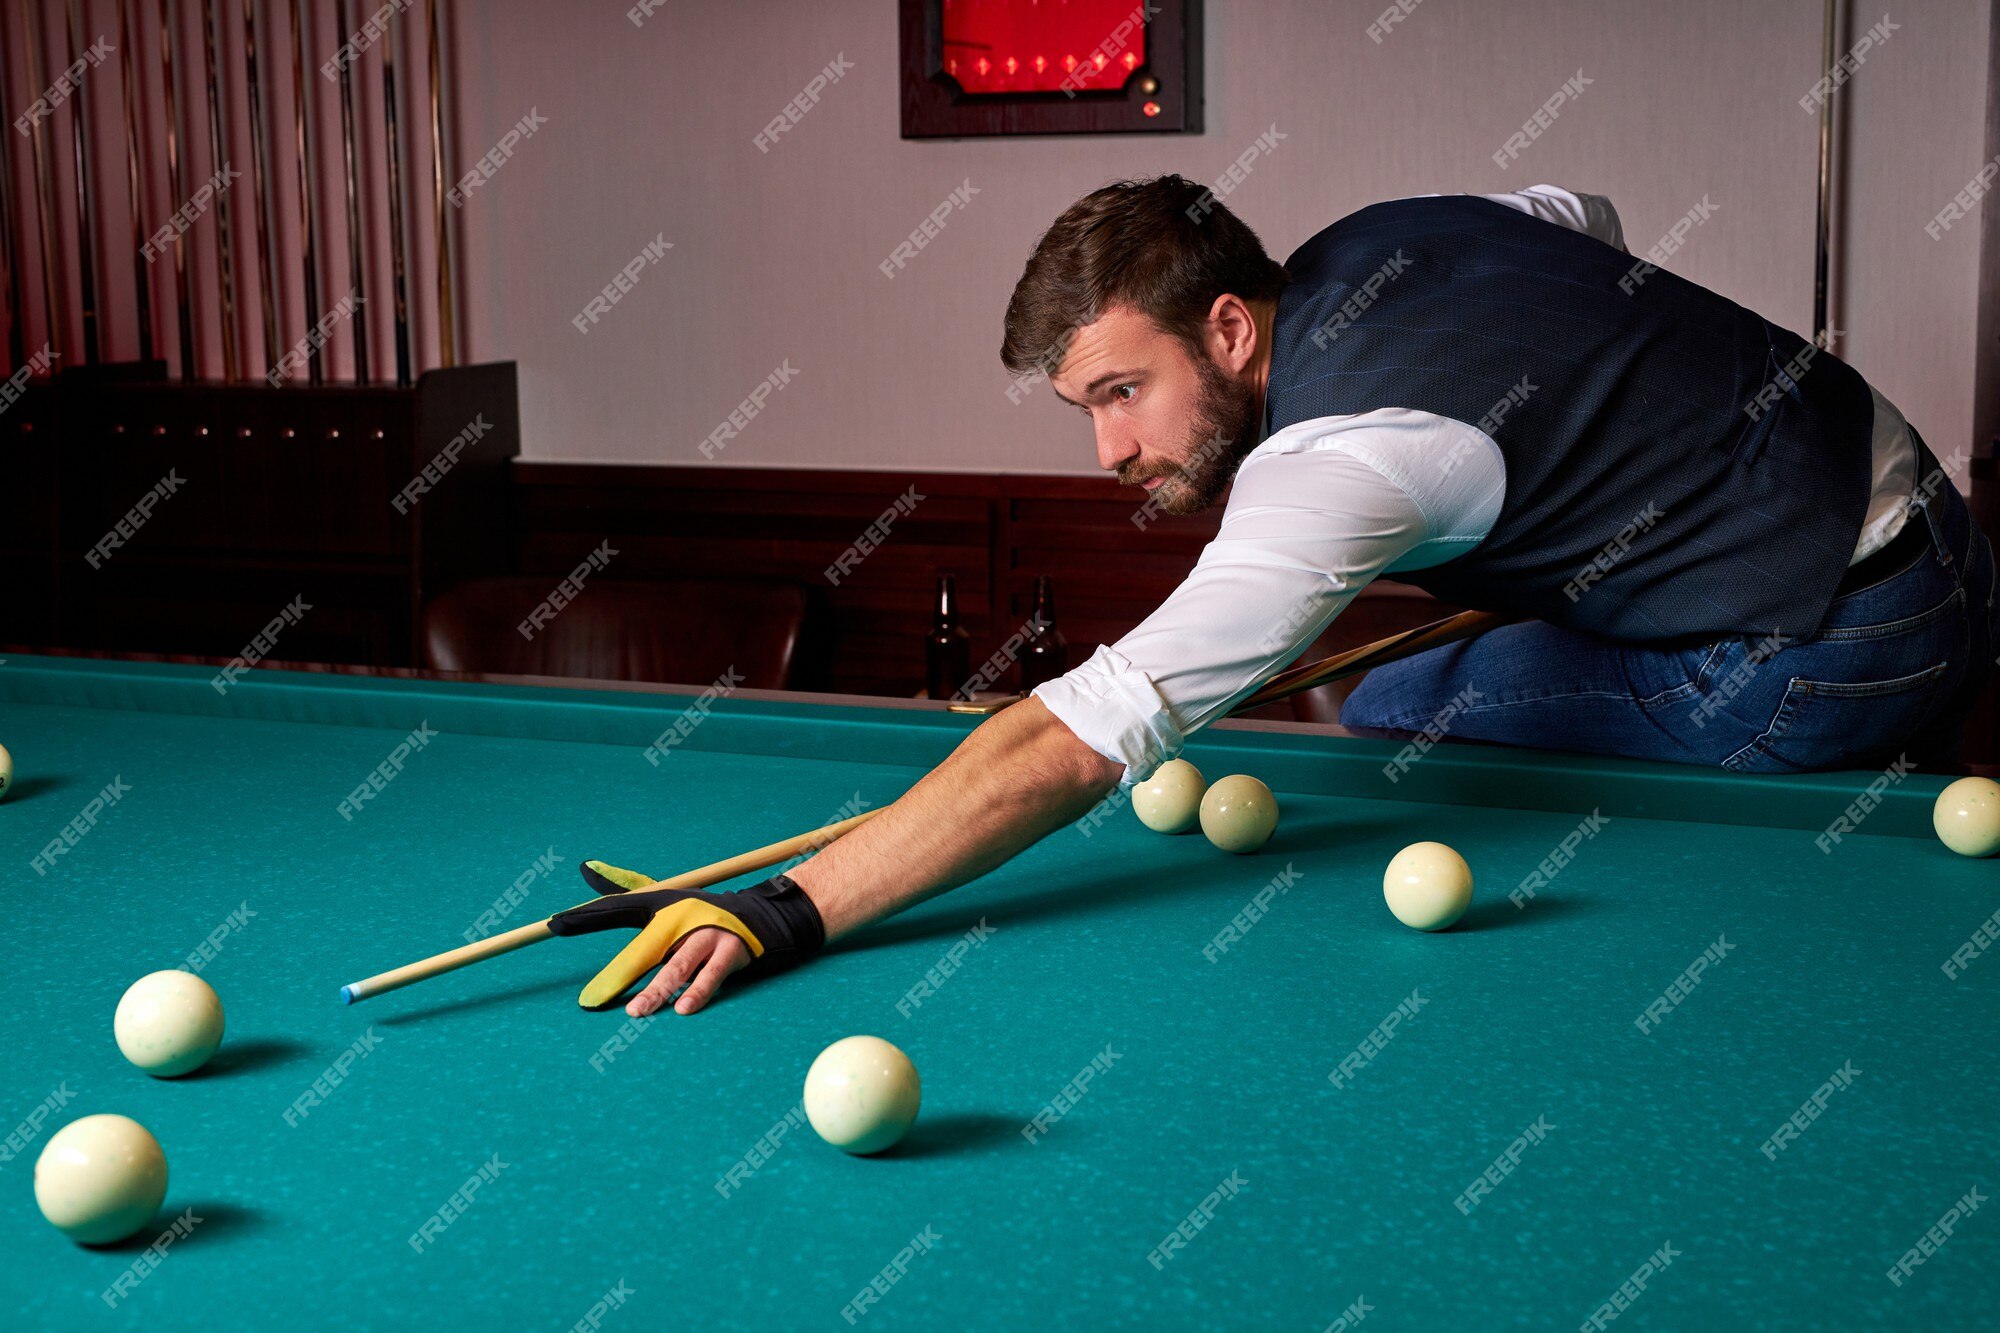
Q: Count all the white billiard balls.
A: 8